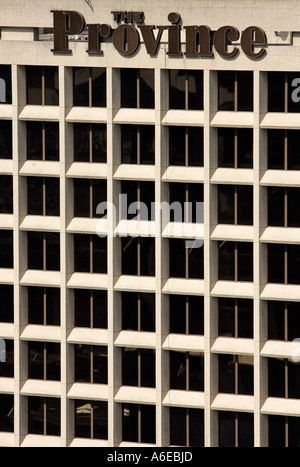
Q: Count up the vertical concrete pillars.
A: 6